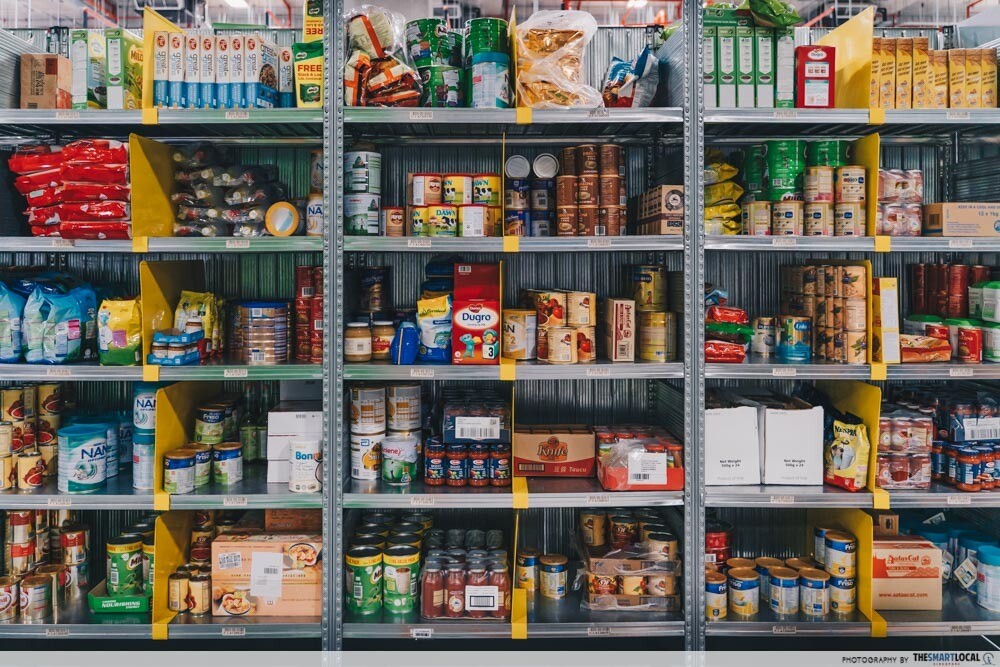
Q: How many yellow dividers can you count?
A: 15